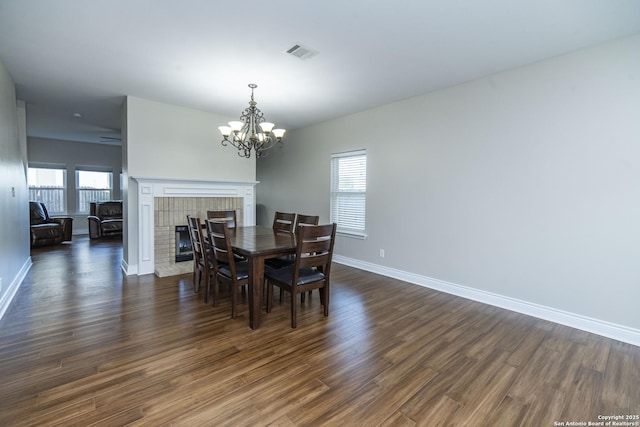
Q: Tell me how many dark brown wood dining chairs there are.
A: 6